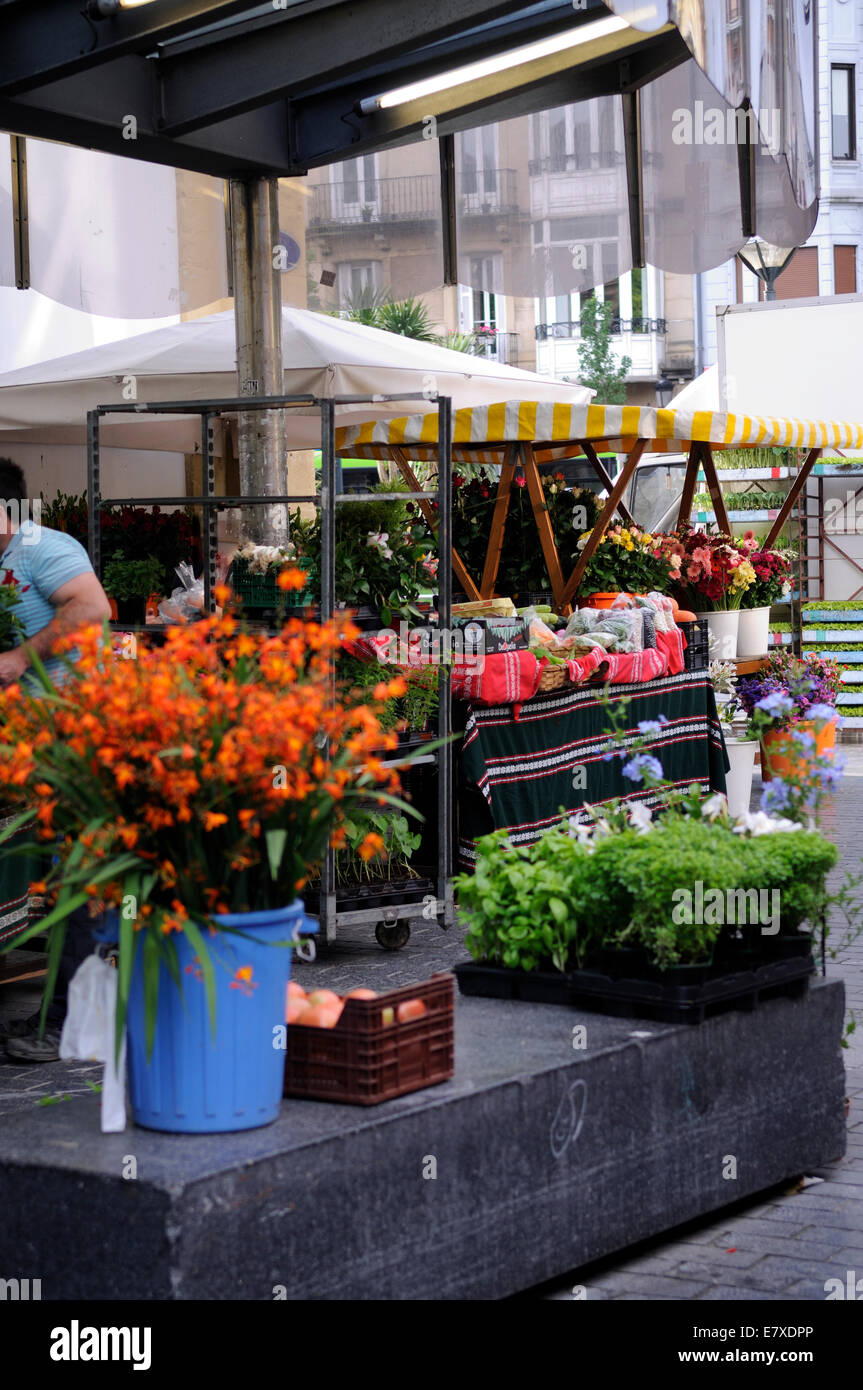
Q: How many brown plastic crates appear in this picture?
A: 1